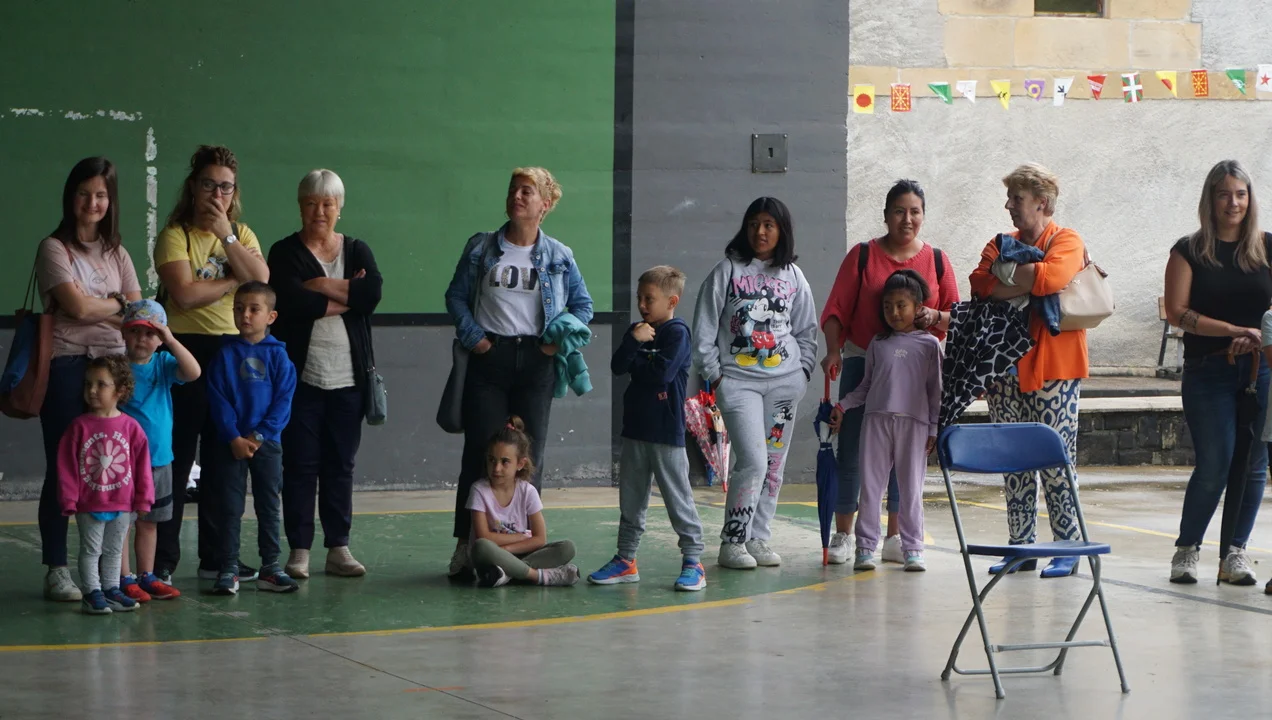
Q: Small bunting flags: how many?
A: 13